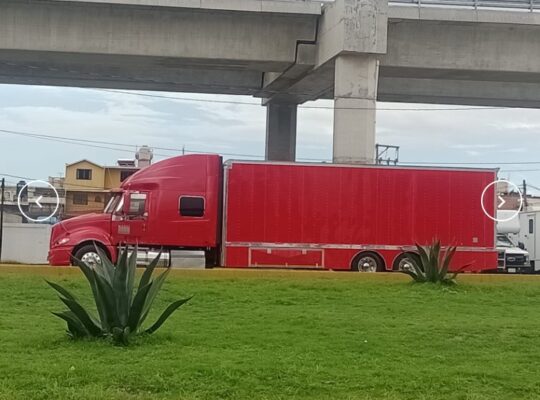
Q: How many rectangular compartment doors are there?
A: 1